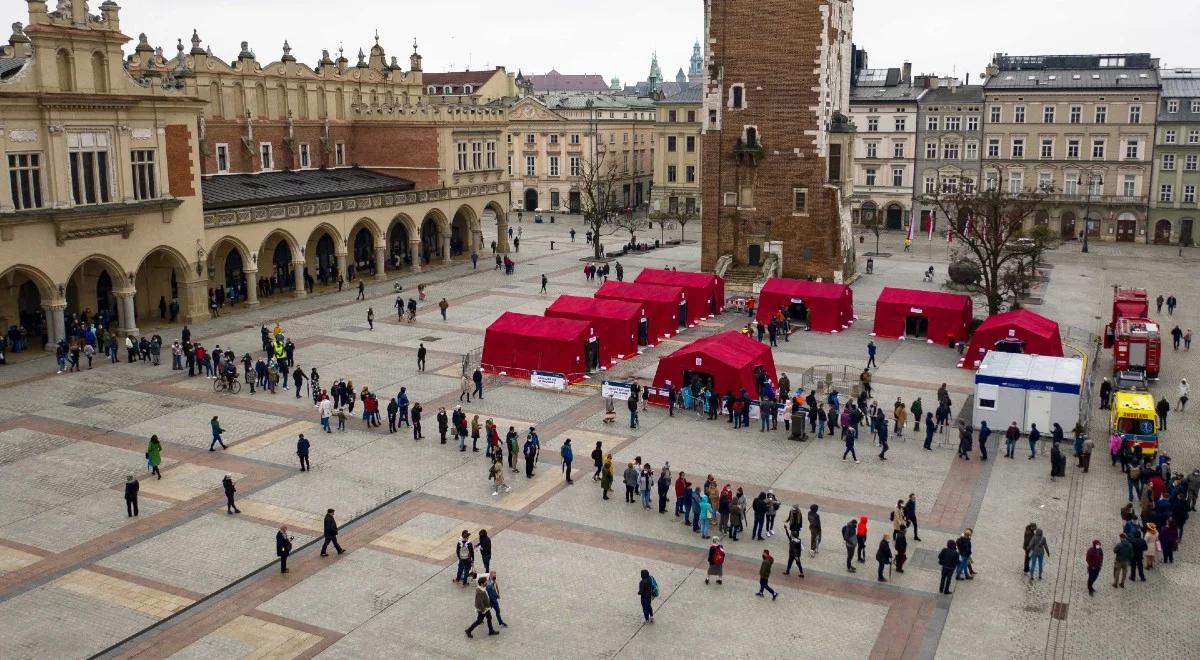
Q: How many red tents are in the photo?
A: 8